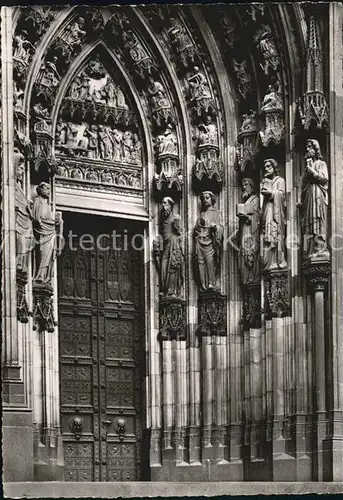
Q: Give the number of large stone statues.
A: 7